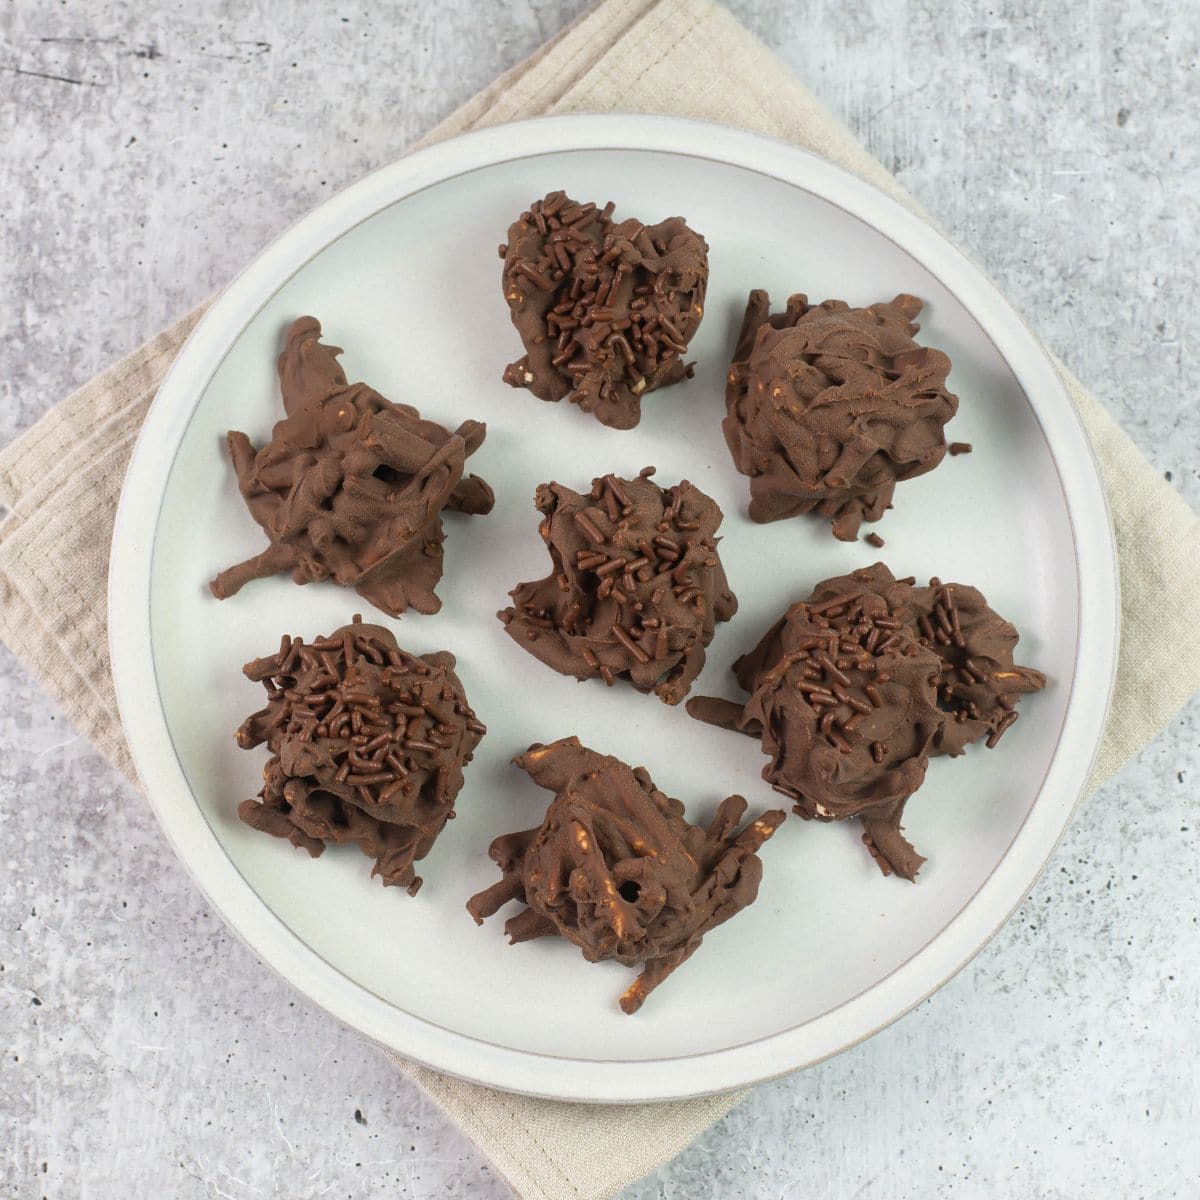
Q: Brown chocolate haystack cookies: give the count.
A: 7